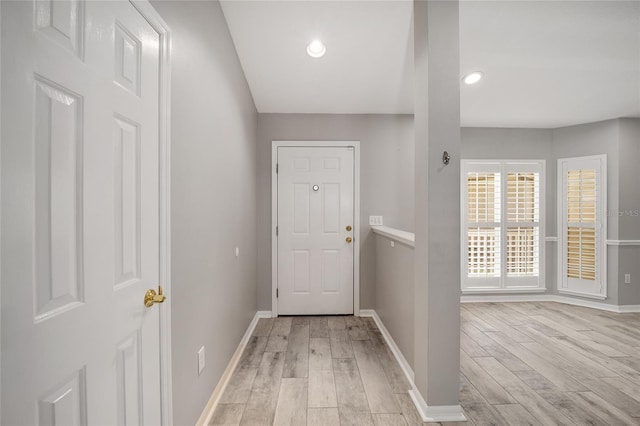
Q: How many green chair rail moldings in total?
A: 0